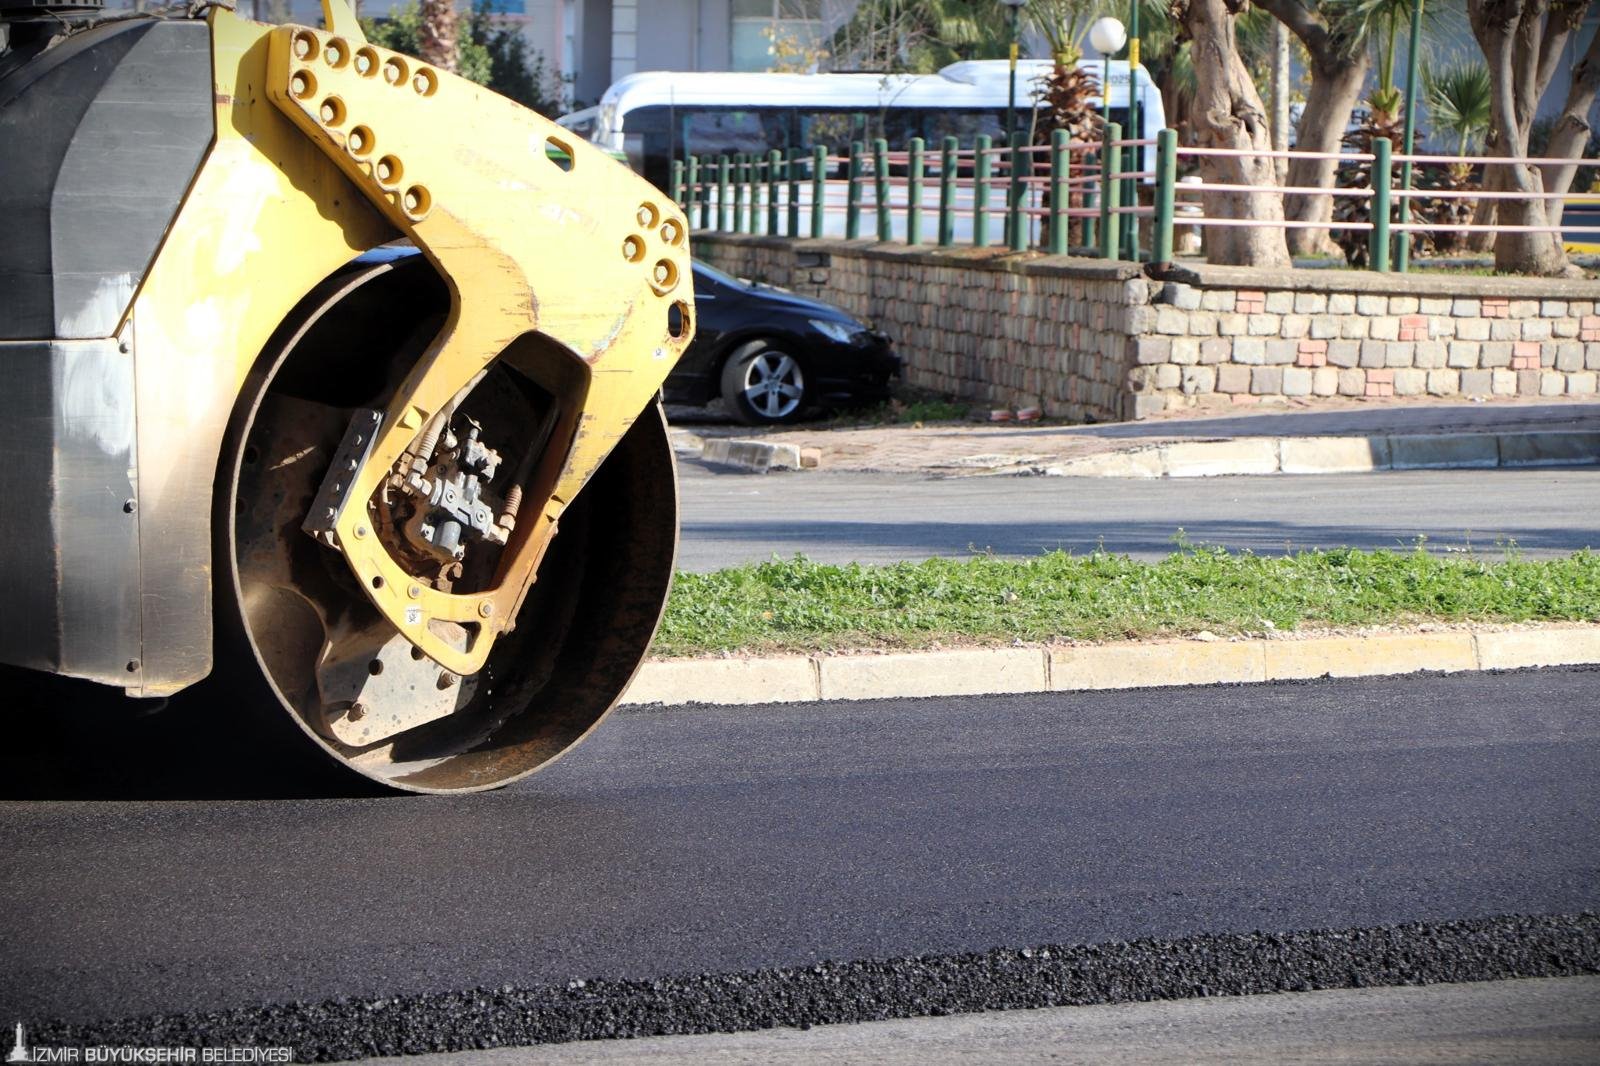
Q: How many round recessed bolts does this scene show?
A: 14